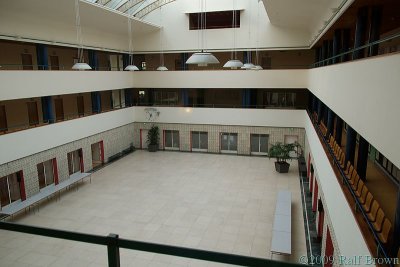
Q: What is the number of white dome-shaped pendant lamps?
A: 7